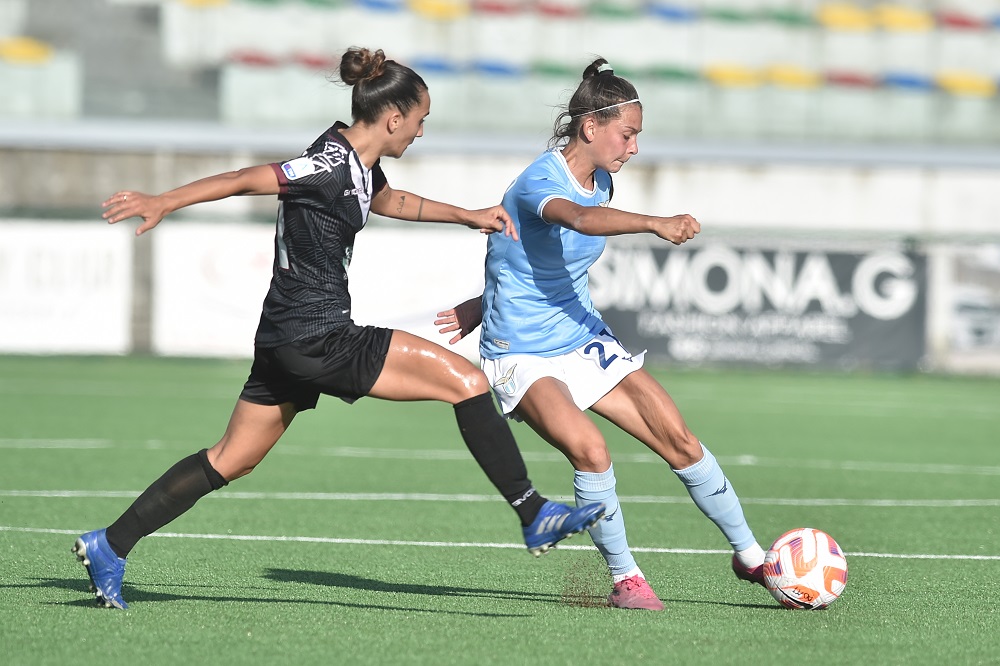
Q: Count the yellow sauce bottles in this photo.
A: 0